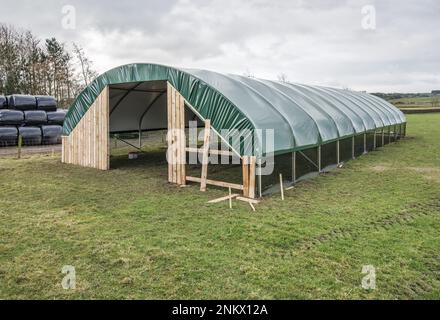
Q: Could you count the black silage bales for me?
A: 9